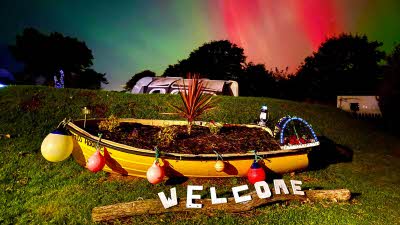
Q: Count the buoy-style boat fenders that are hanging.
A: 5